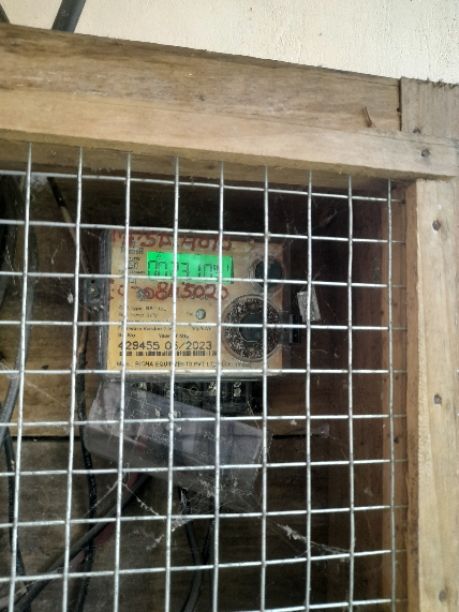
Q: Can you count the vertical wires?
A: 9